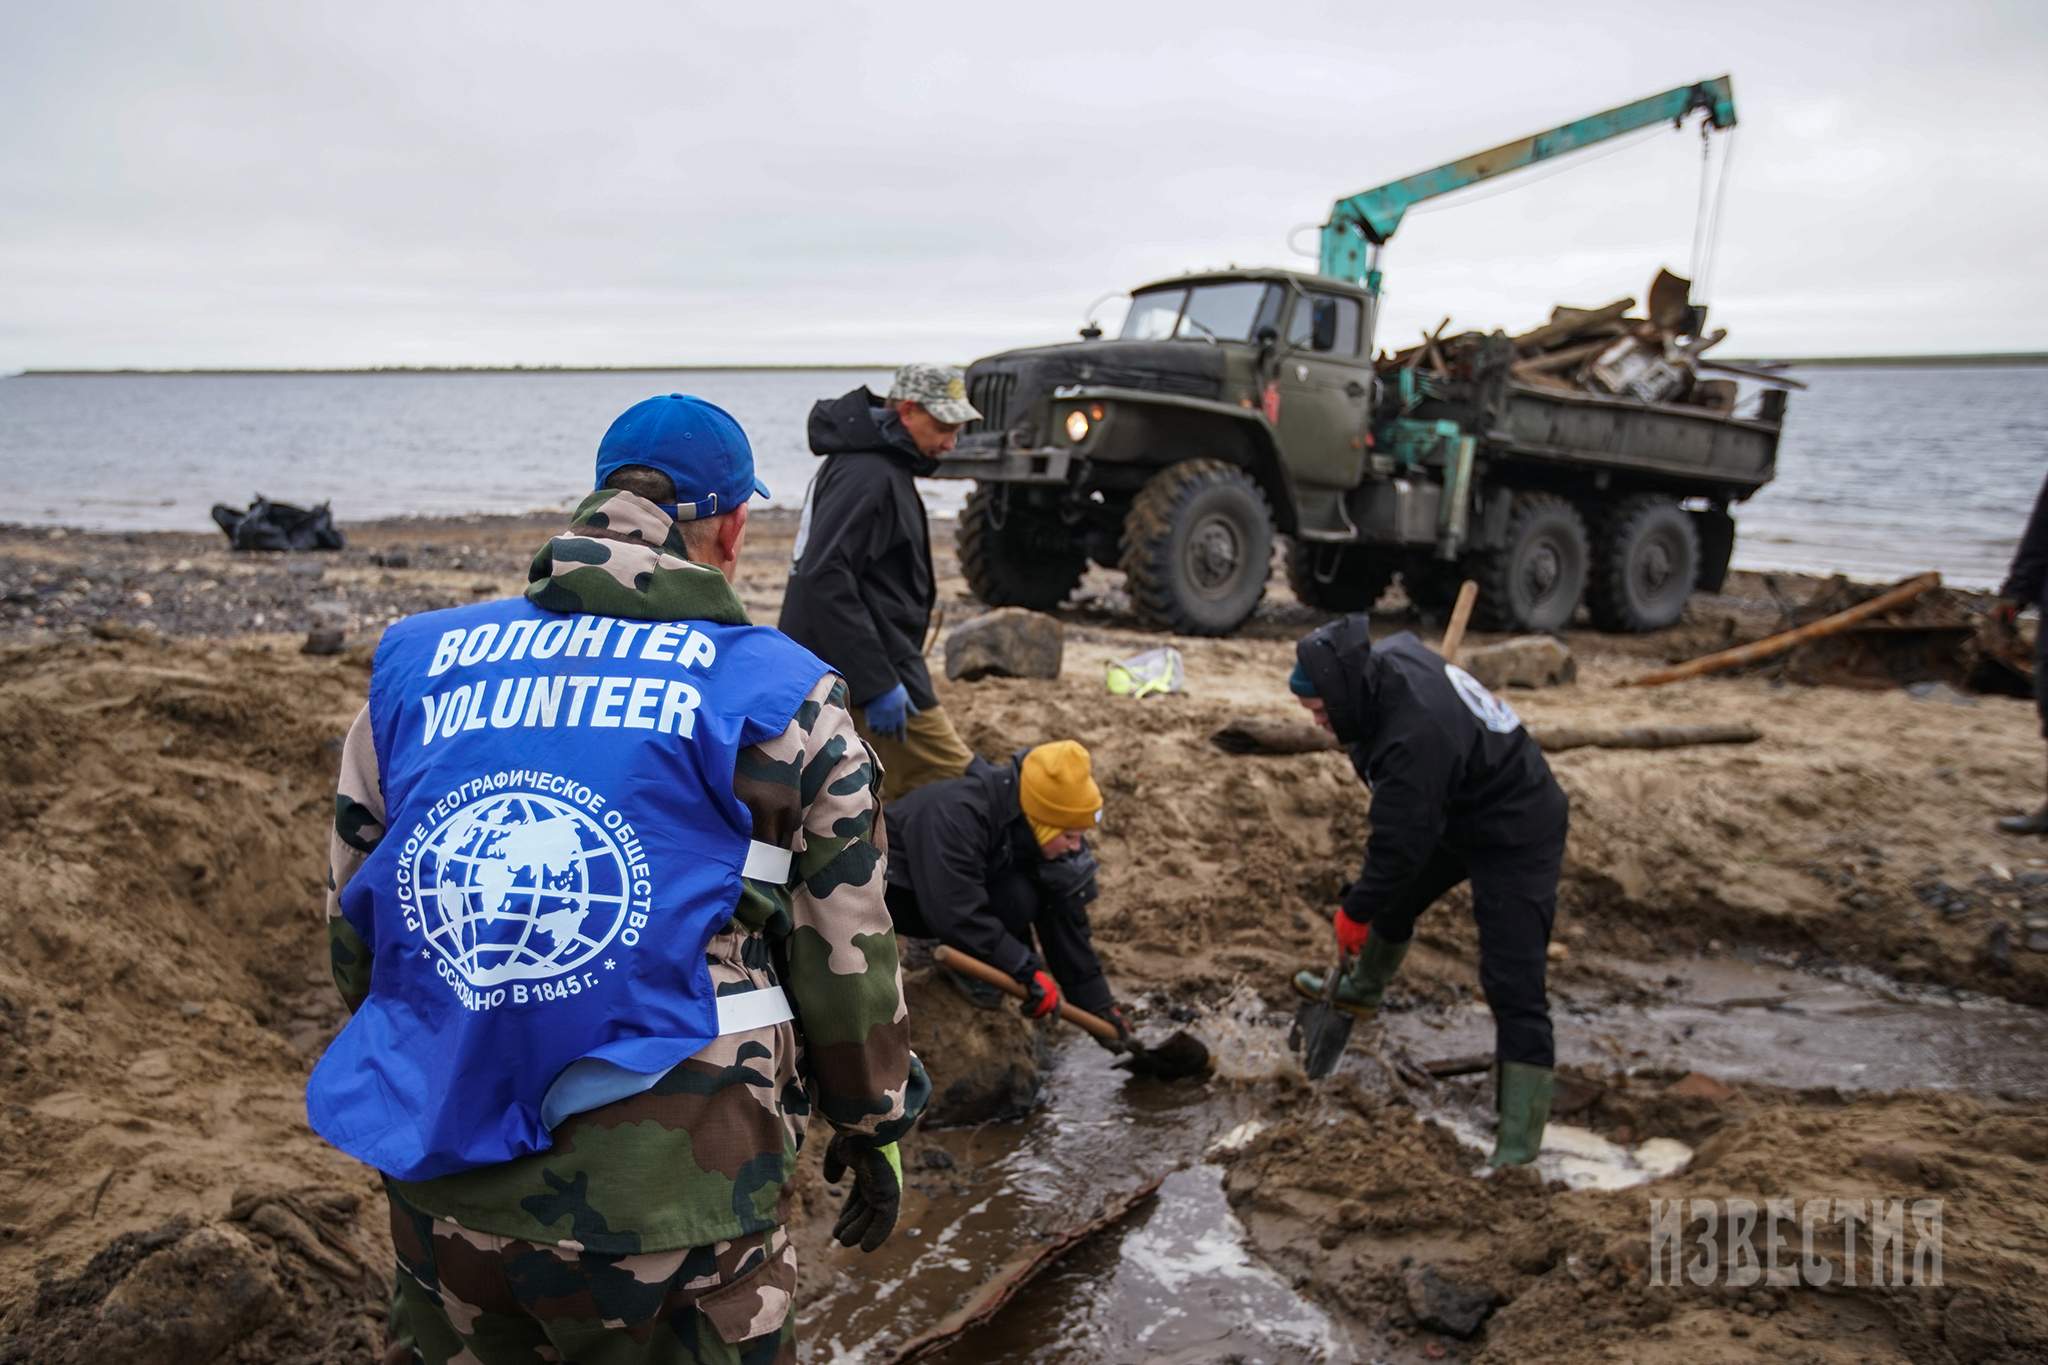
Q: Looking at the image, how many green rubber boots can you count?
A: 2